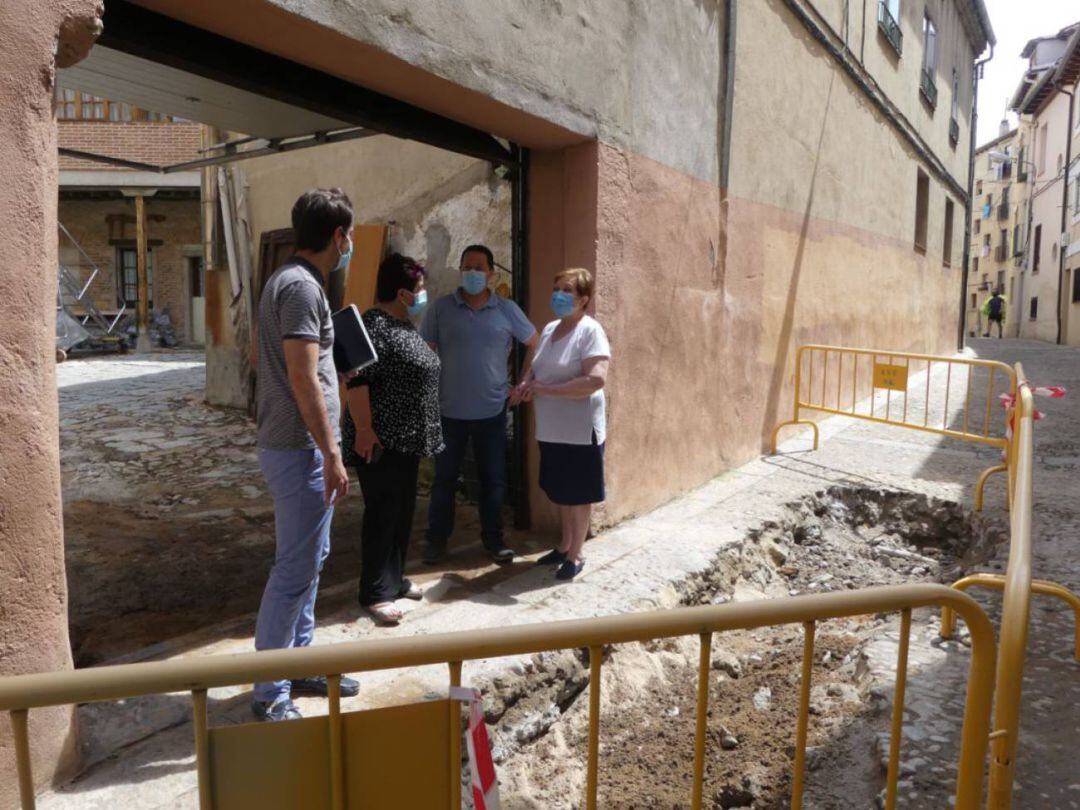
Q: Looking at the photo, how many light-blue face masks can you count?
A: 4